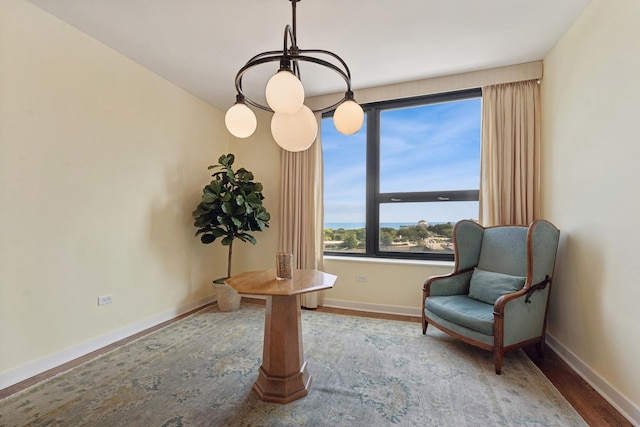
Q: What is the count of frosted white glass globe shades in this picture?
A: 4